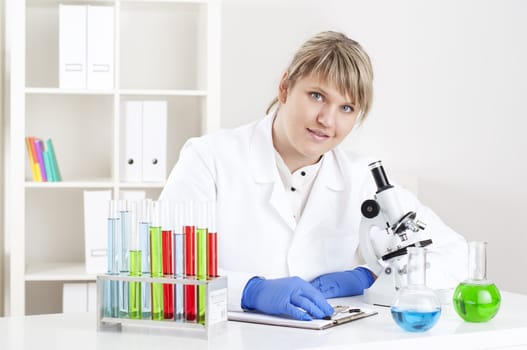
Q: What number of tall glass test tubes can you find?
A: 10